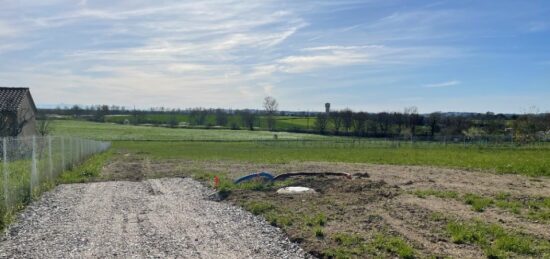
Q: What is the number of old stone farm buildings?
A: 1